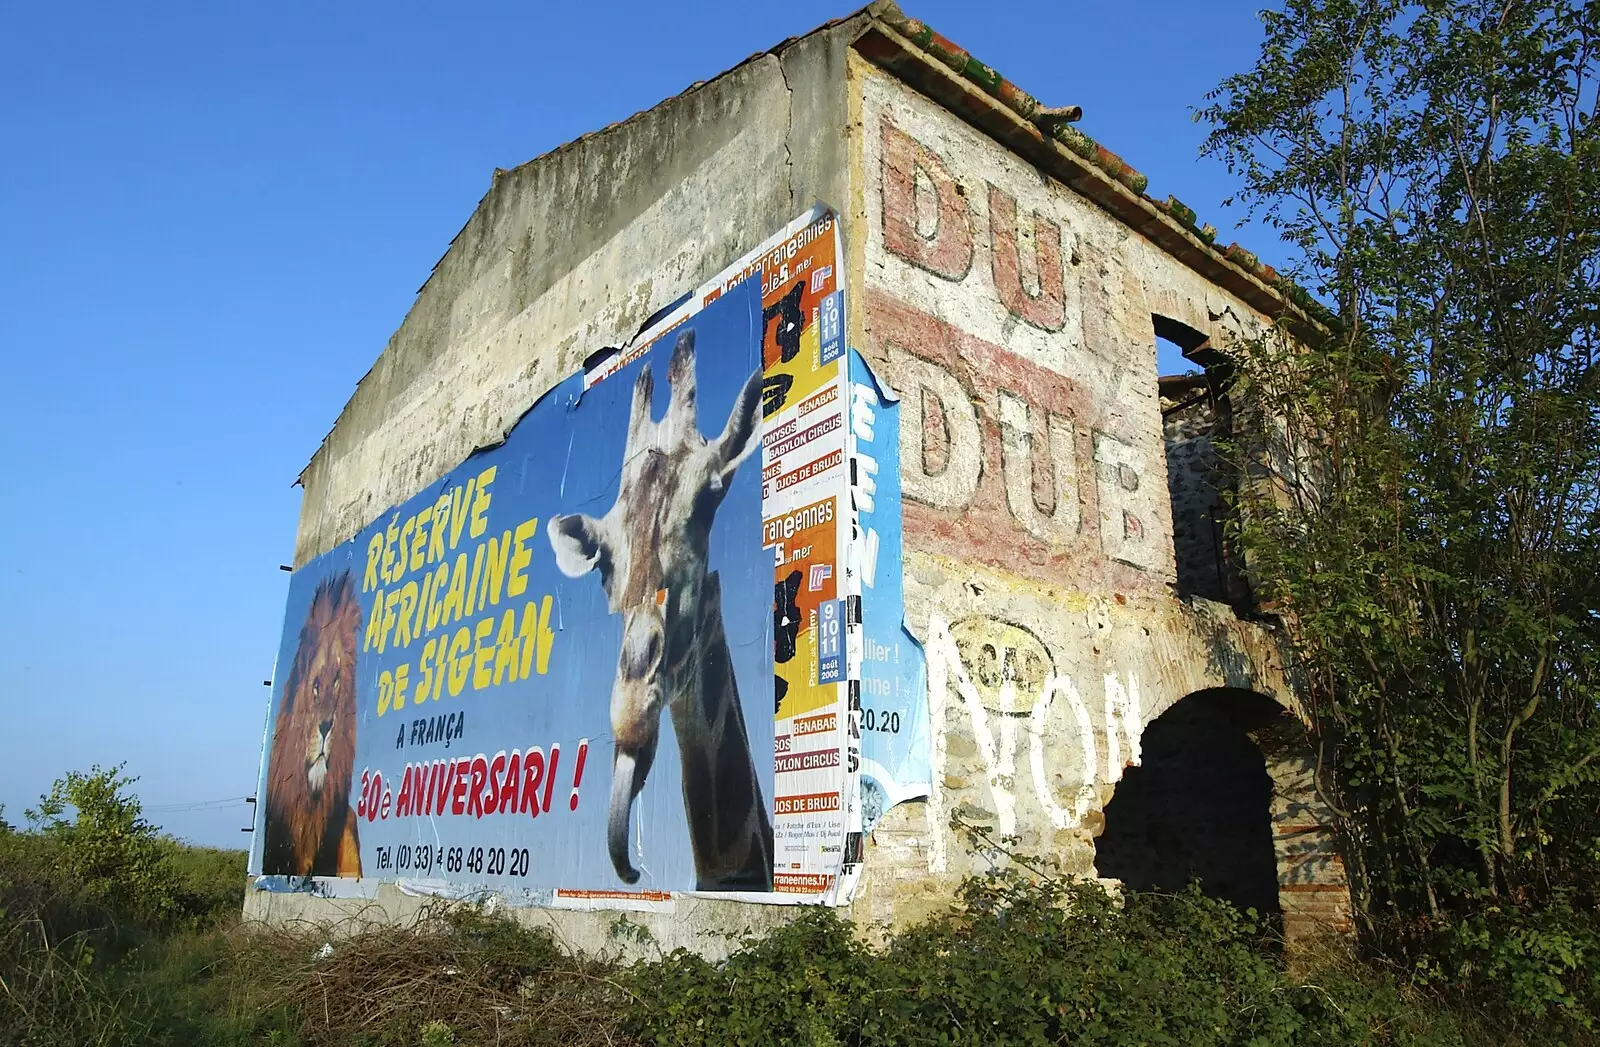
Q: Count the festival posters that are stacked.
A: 2